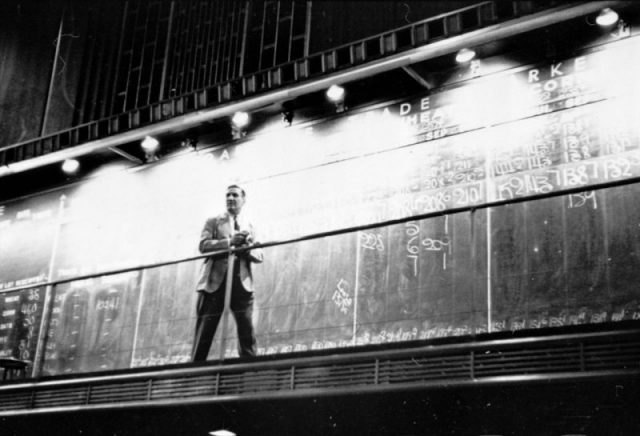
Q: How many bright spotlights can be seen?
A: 6